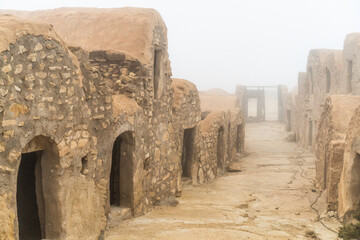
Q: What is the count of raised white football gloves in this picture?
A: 0